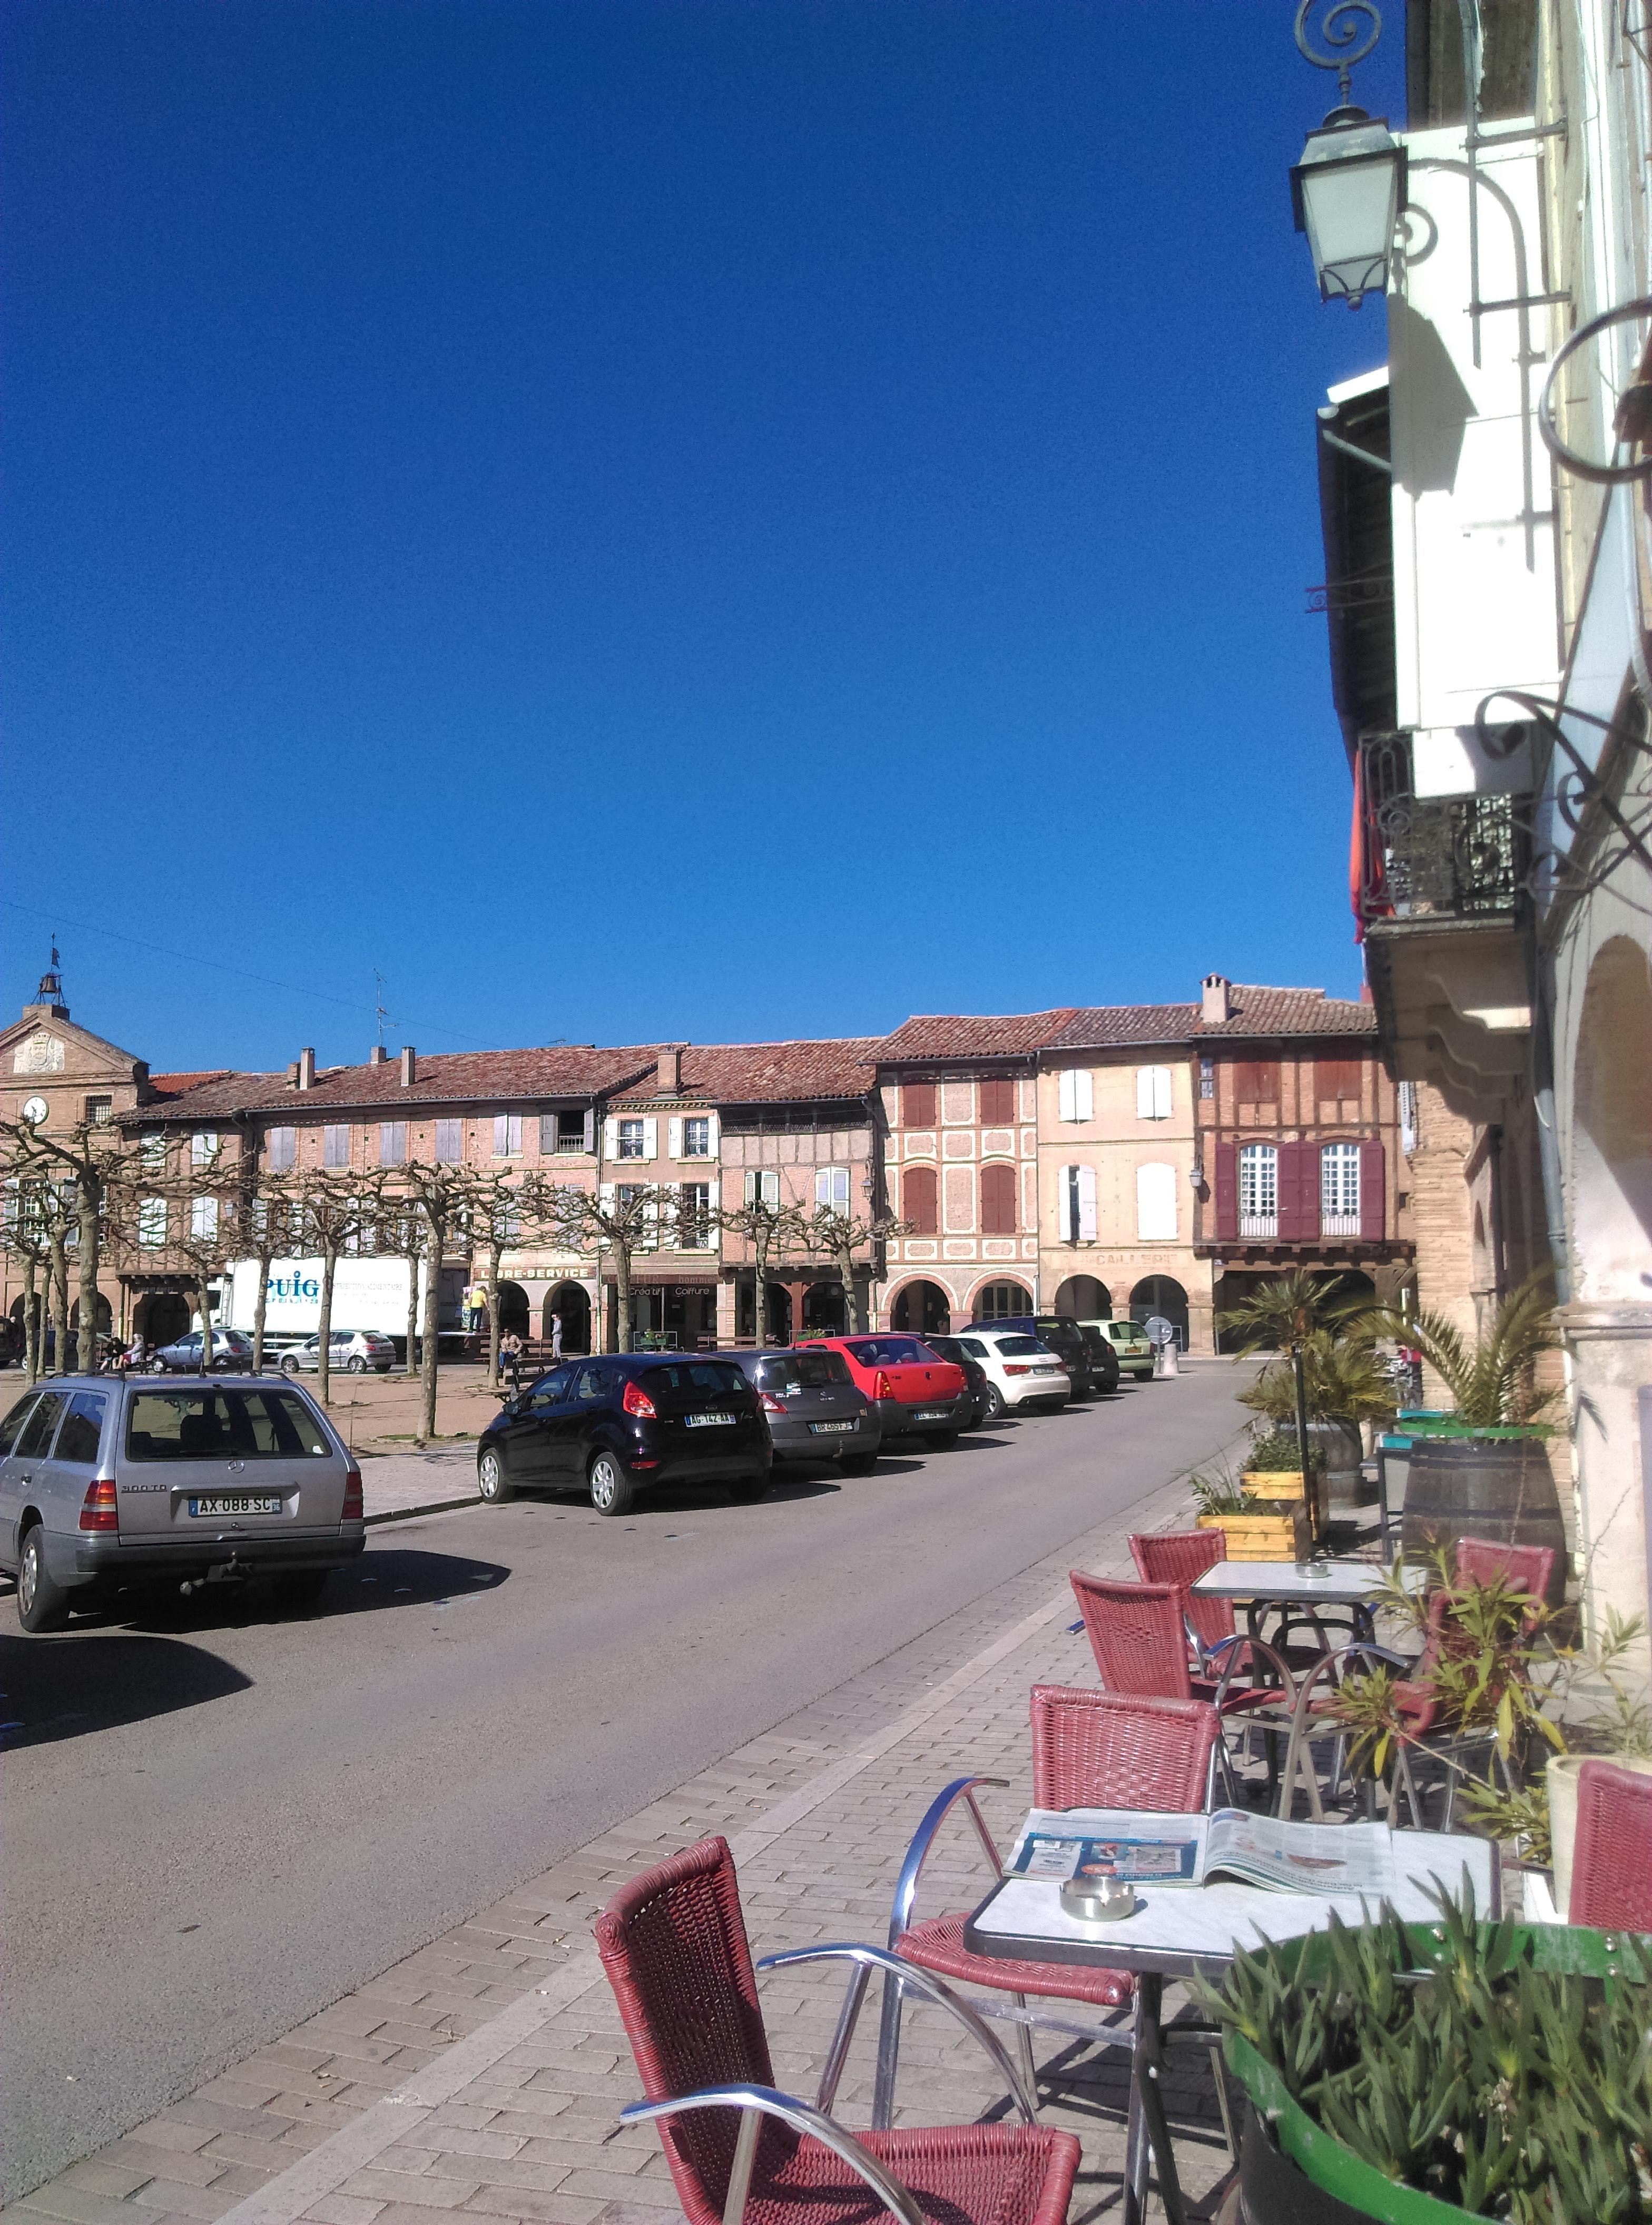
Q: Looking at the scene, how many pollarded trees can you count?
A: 13